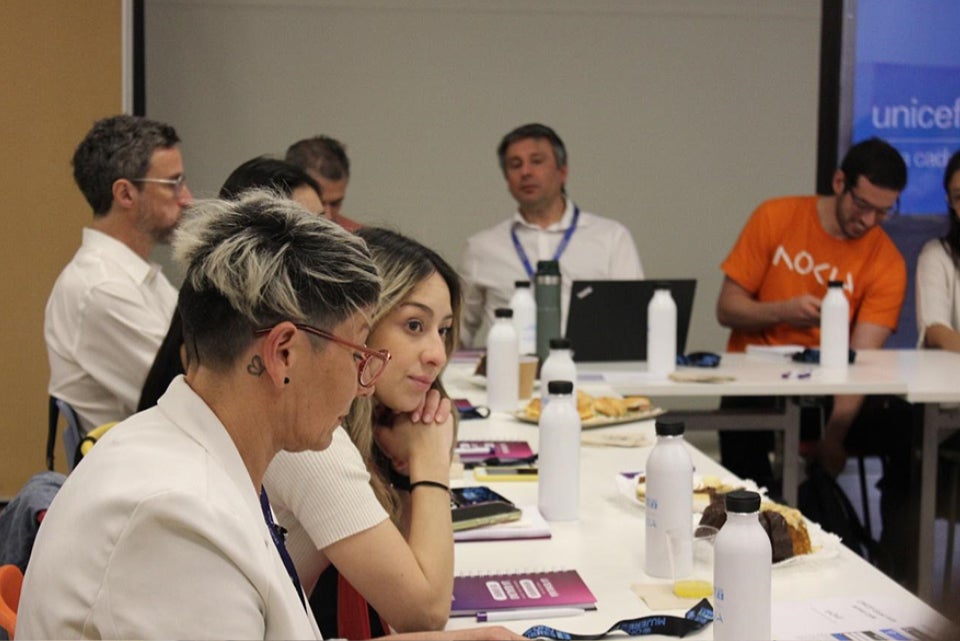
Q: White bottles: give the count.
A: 8